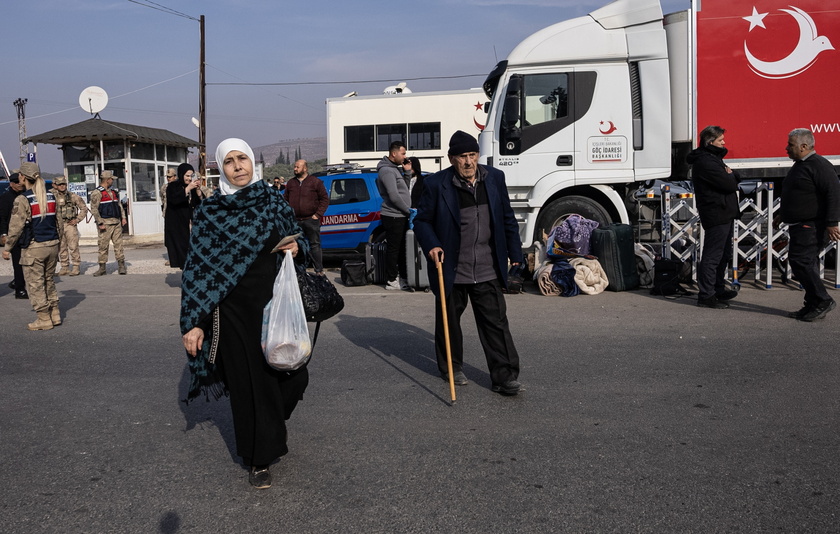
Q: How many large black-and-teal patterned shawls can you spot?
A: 1